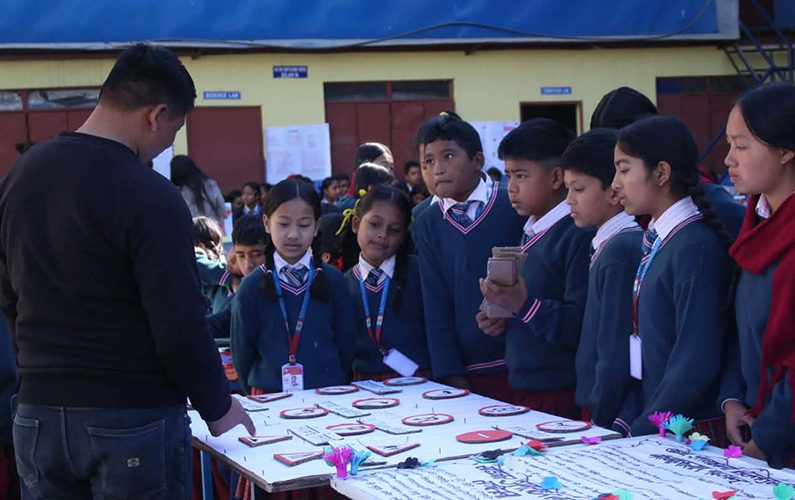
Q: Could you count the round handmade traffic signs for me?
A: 10